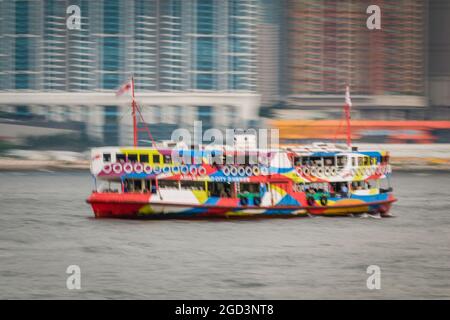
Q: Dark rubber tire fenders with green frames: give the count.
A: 4